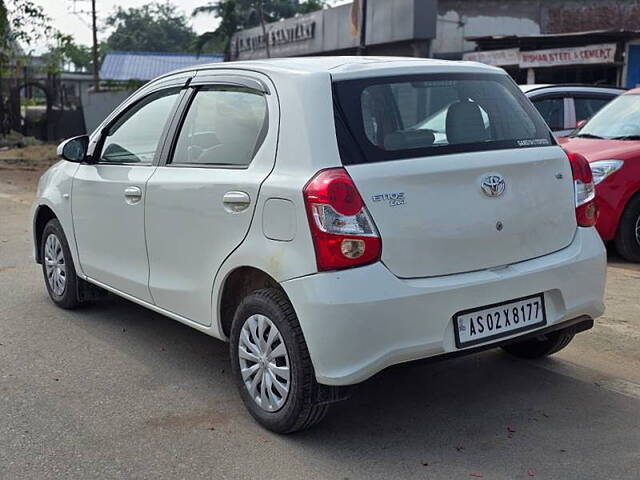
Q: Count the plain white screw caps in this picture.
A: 0